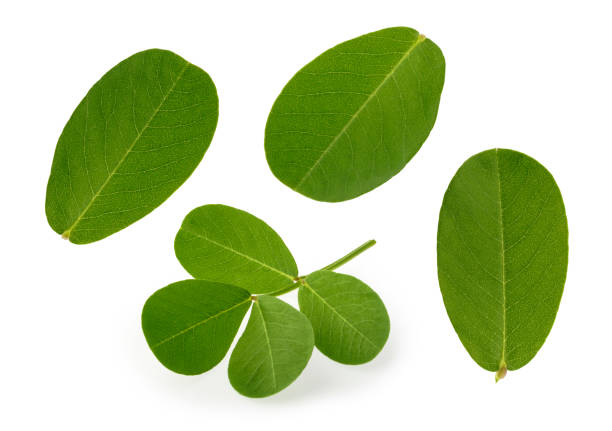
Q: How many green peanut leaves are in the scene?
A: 7